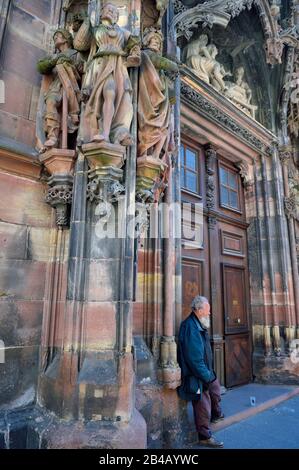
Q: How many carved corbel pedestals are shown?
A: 3